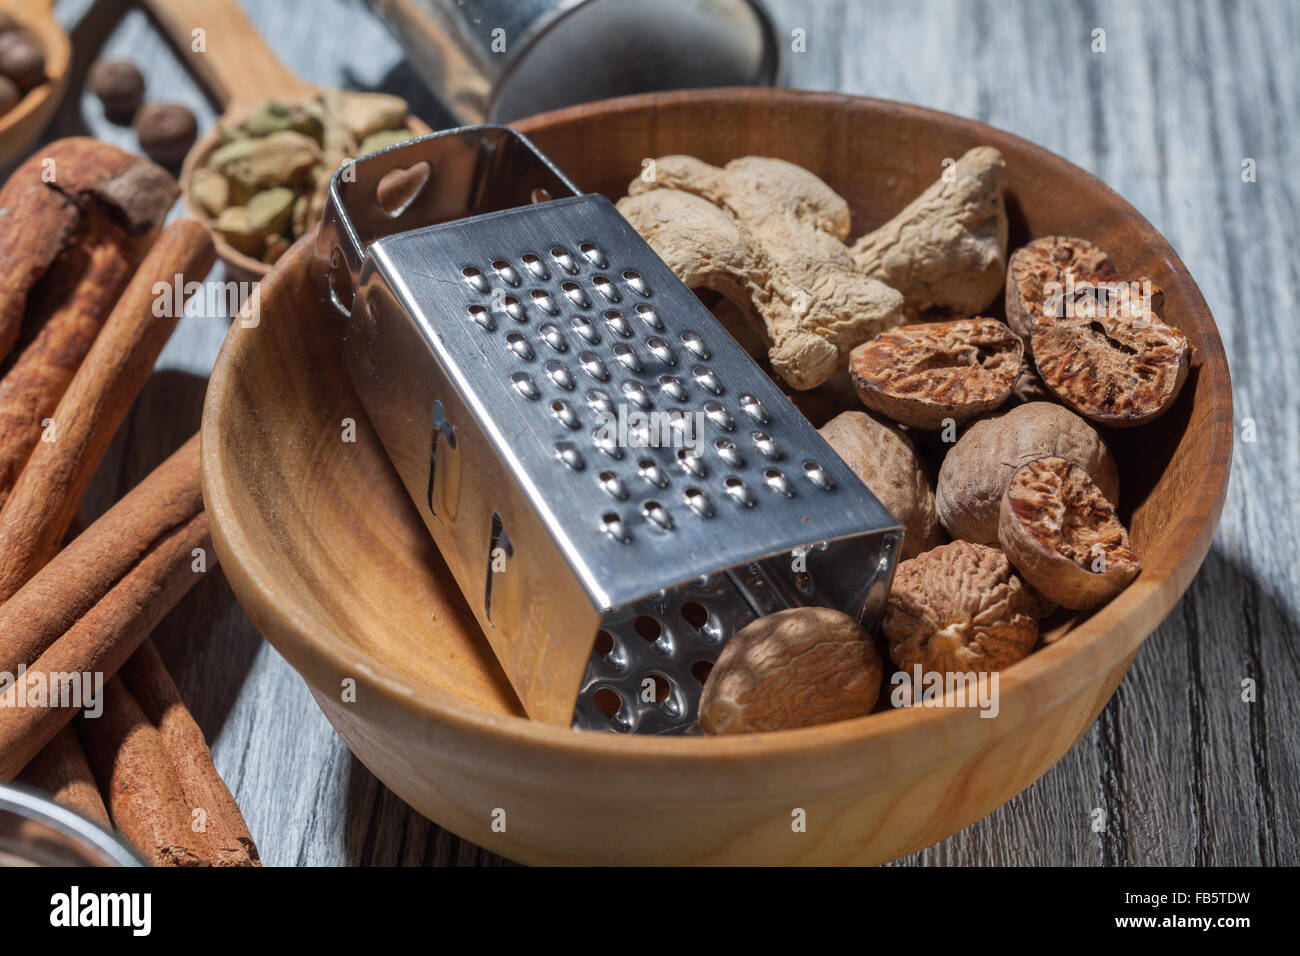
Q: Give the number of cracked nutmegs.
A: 4